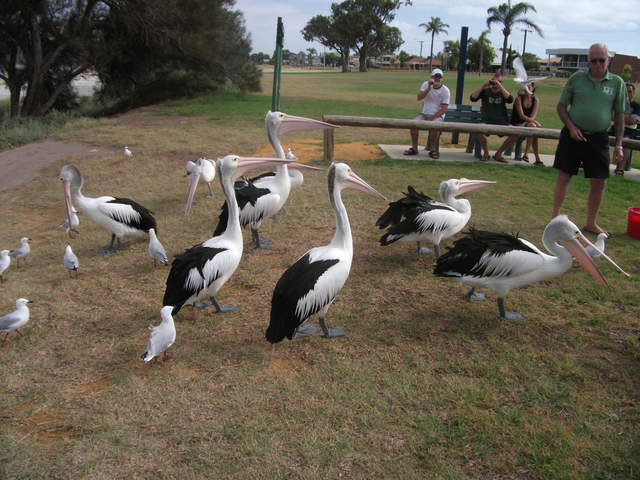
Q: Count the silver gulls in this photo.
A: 11